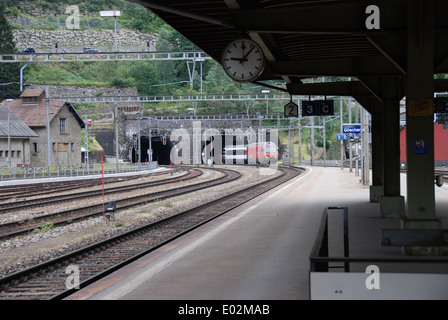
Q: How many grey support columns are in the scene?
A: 3